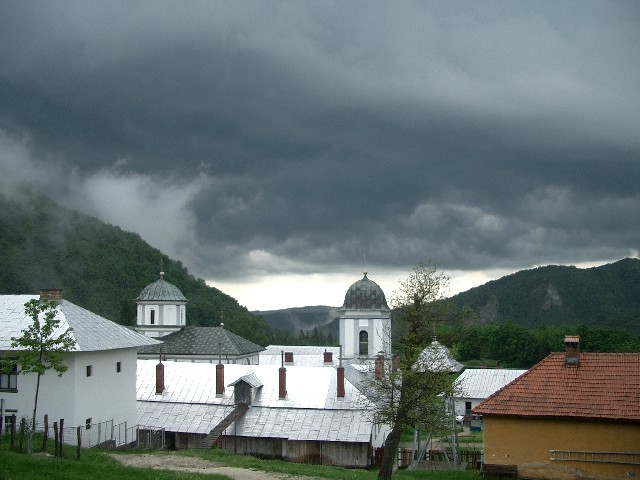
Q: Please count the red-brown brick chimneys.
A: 10